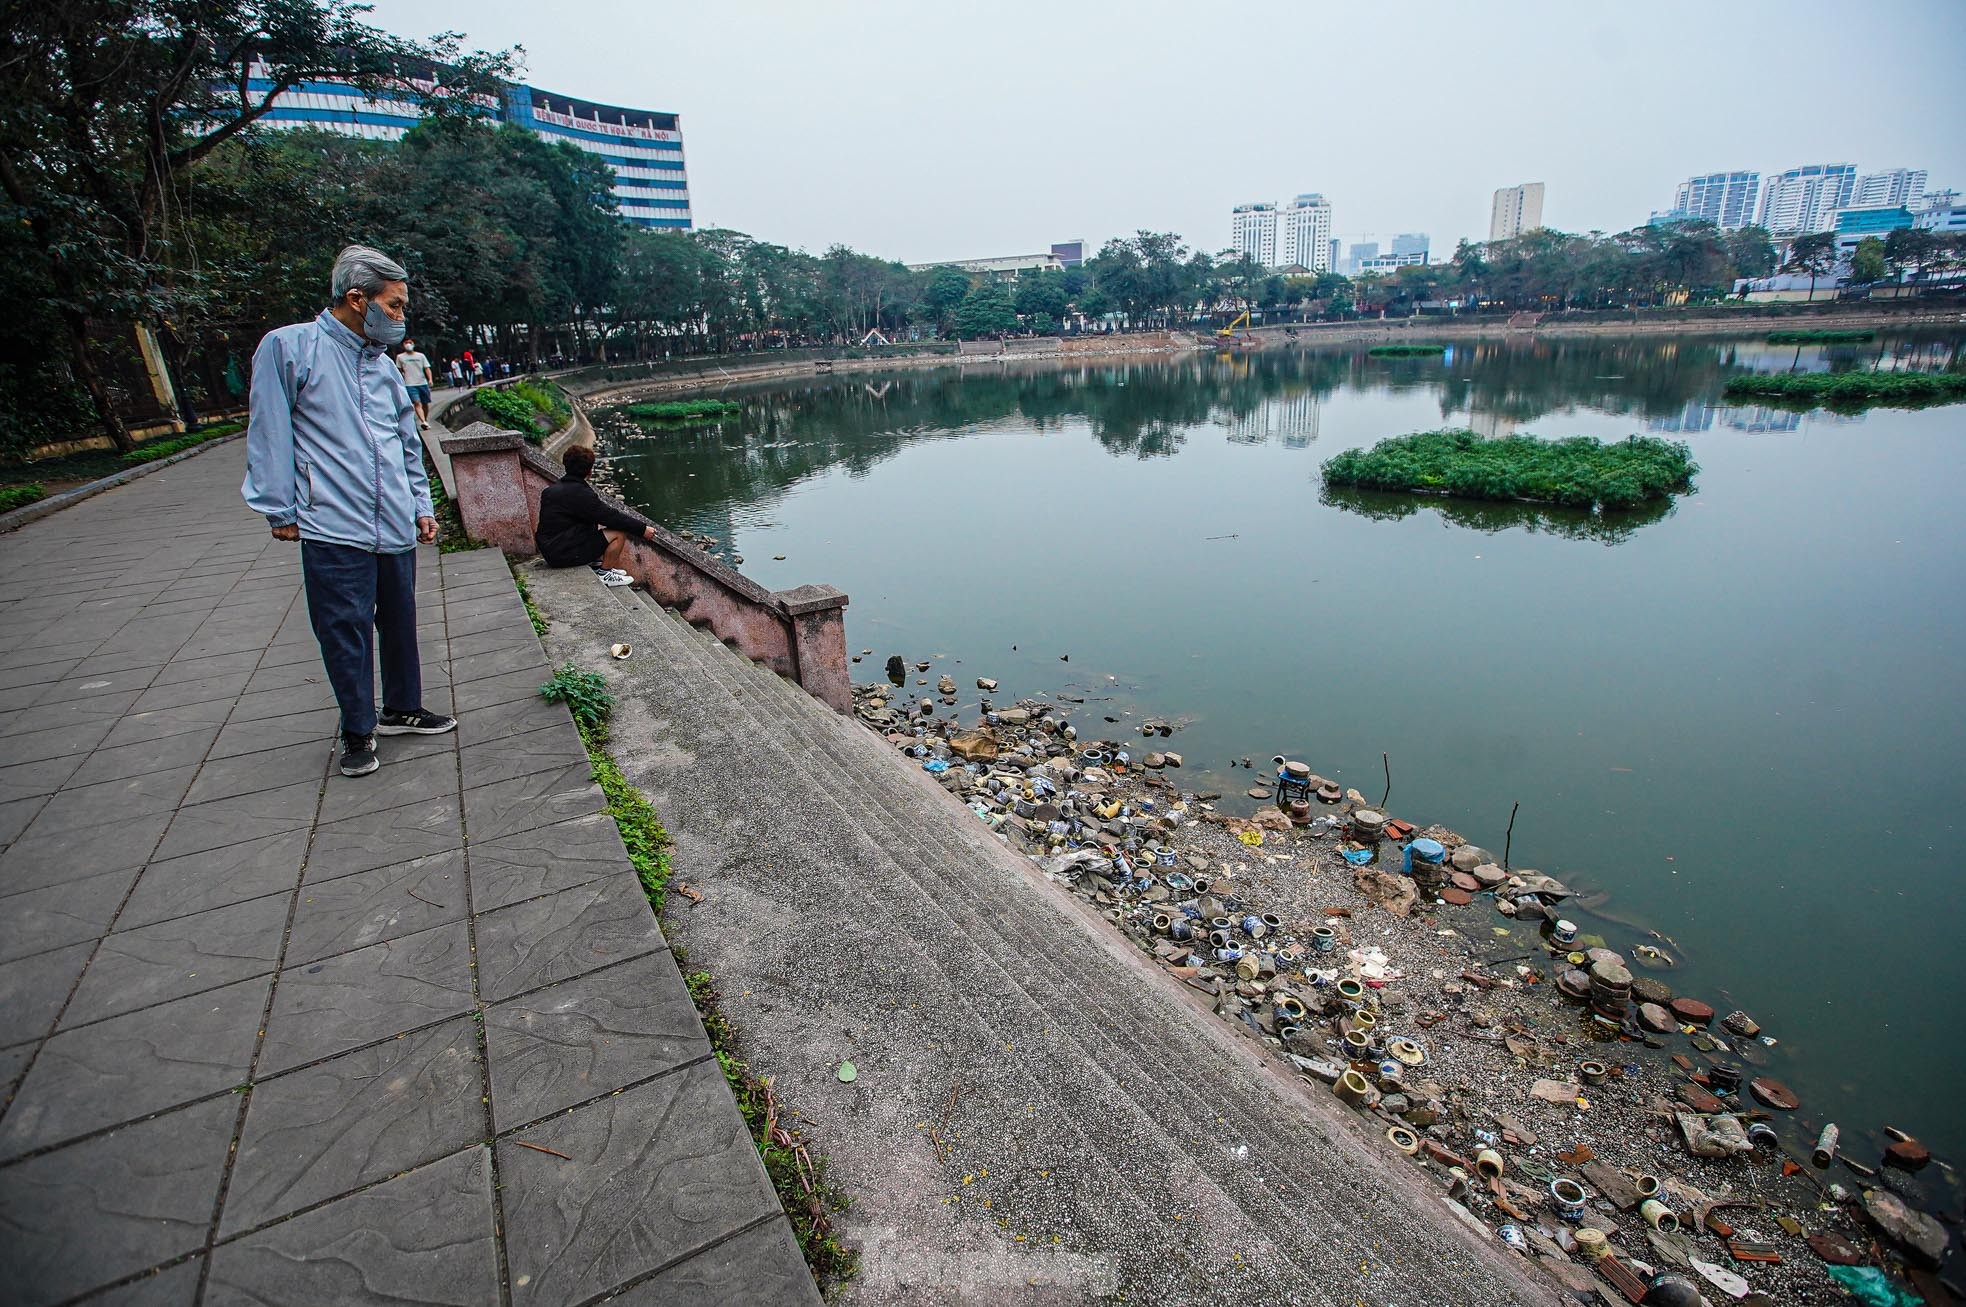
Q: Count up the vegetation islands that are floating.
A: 5